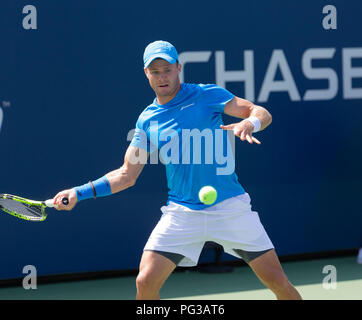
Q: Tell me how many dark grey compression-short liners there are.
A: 2